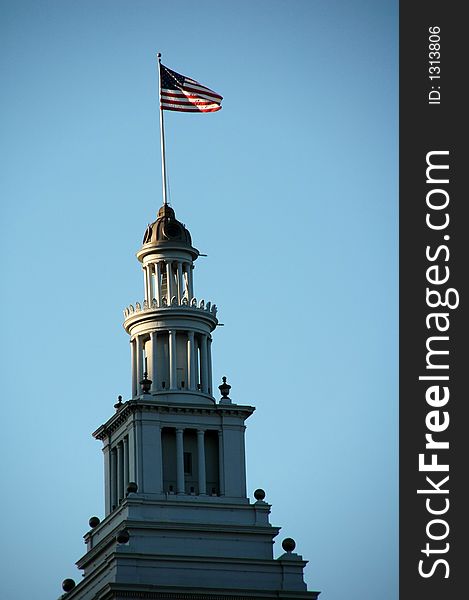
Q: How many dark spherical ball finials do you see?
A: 6